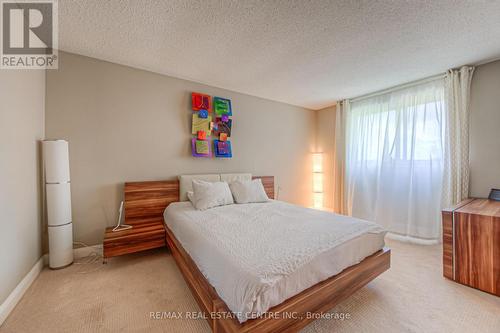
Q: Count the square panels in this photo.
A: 6